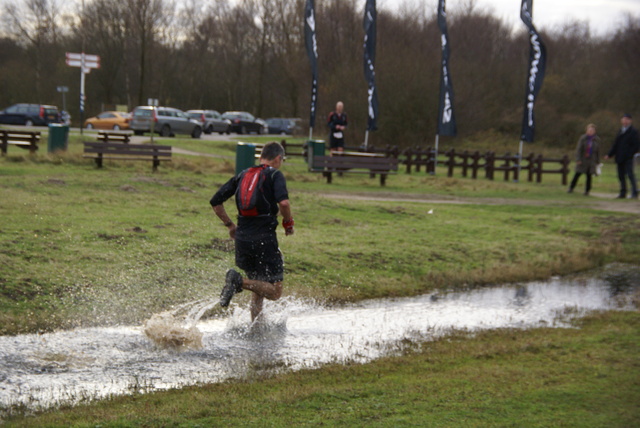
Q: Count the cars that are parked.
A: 6